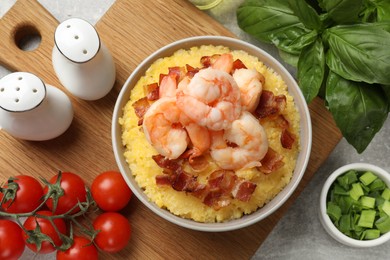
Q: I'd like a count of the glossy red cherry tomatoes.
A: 7